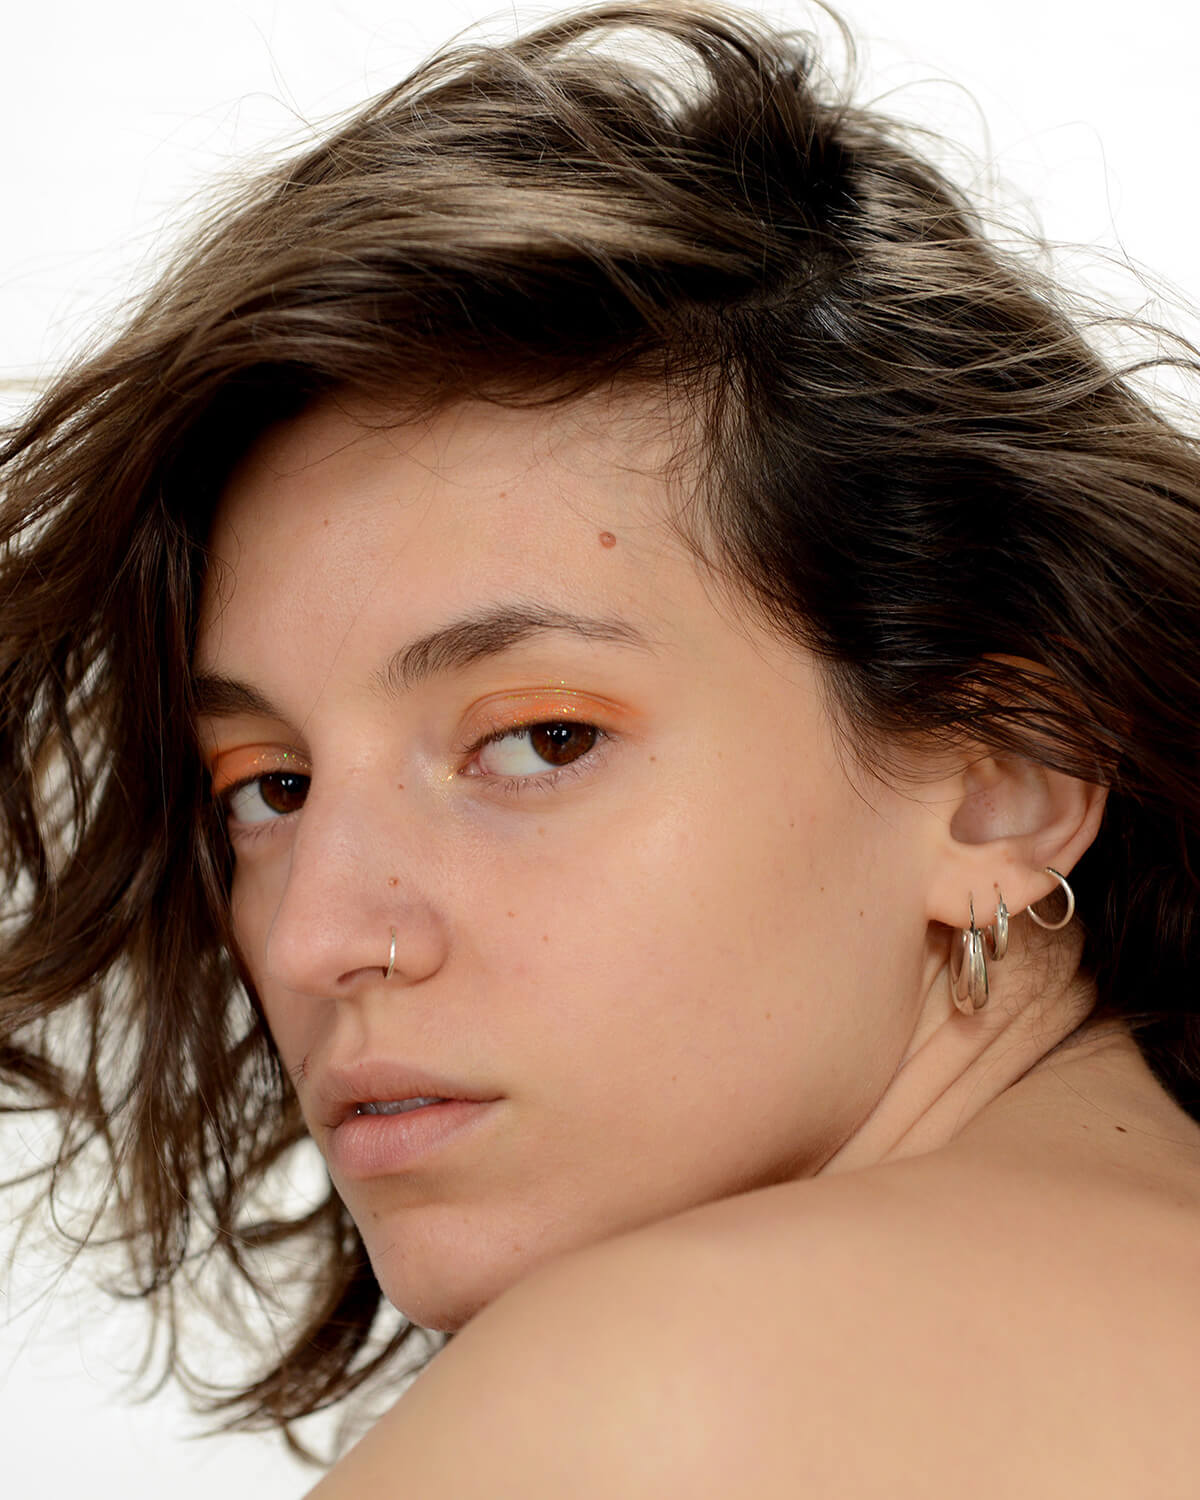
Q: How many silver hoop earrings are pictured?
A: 3